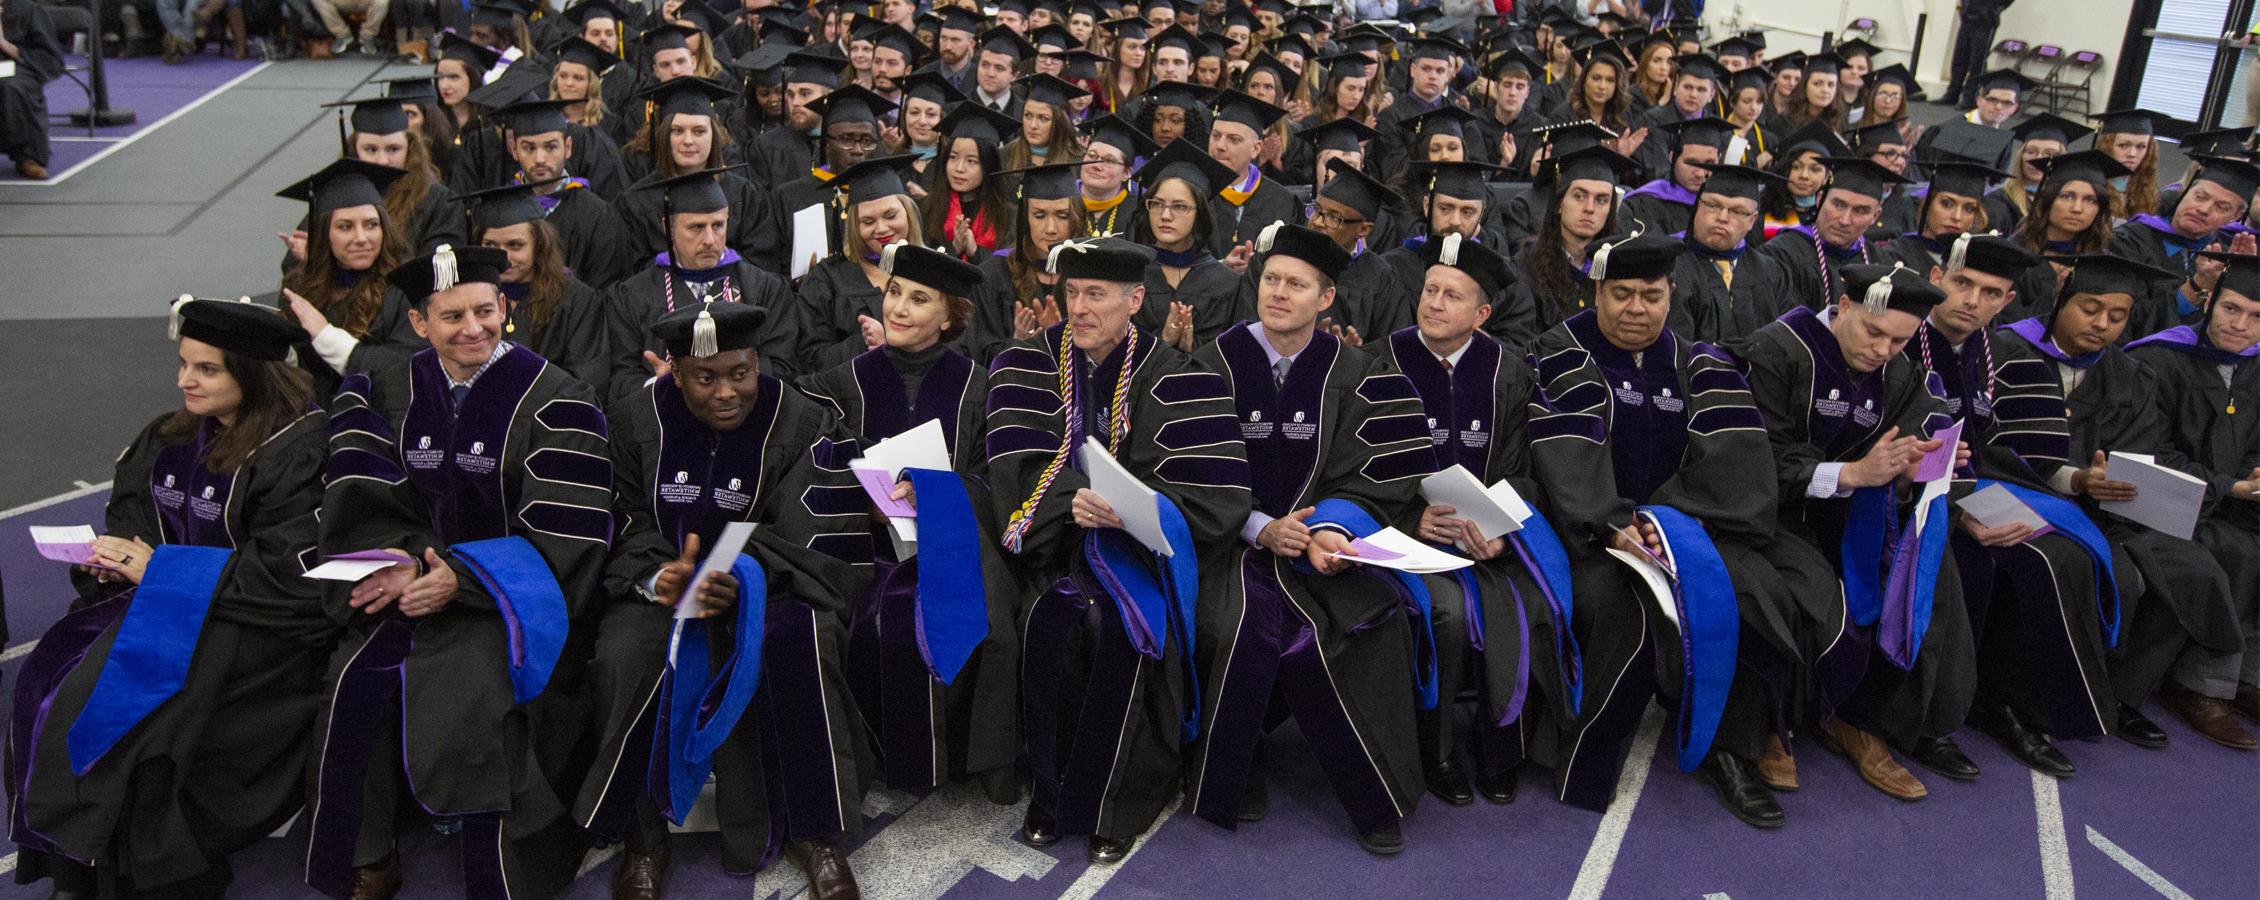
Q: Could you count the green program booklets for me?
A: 0